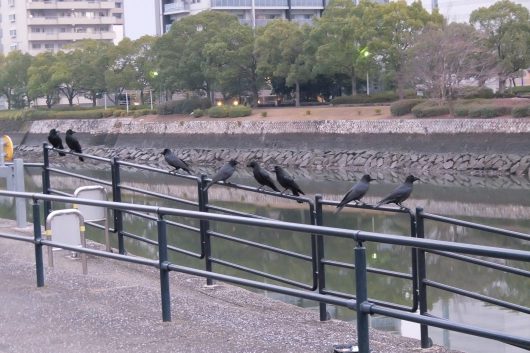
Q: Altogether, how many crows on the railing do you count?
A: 8